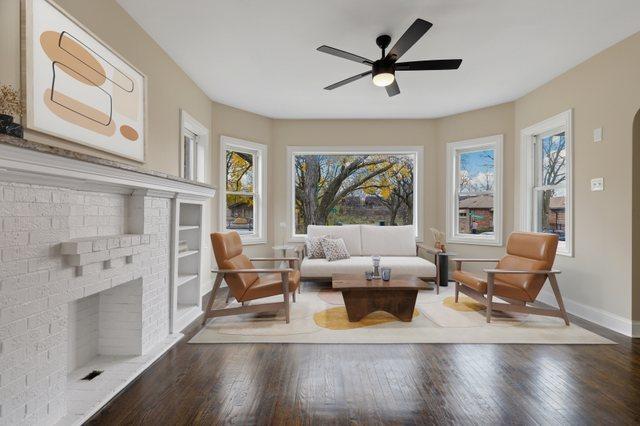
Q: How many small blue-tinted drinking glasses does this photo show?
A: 2